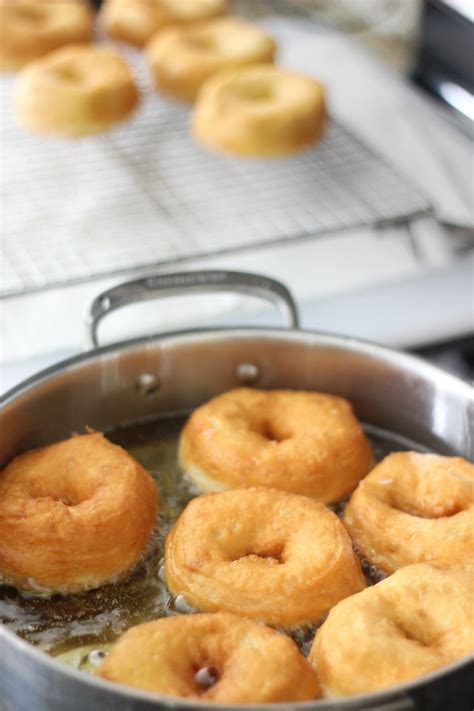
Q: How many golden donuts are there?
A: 11